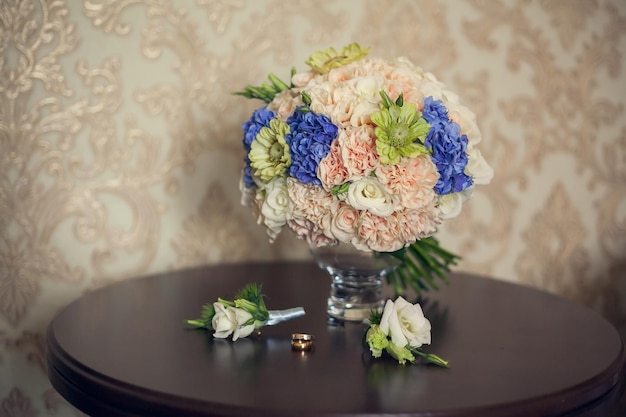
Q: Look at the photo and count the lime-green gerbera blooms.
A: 3